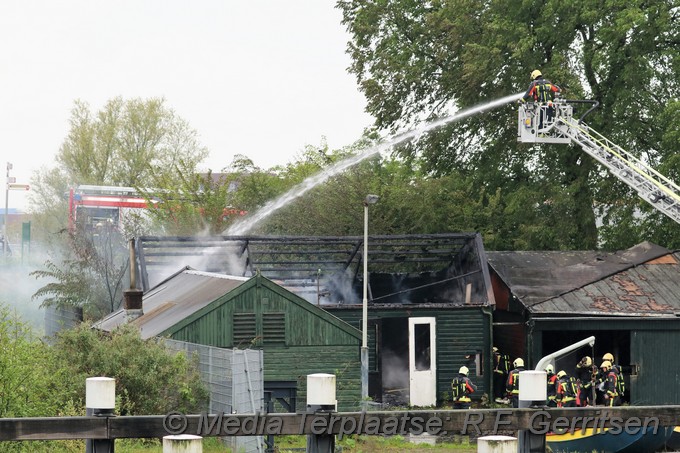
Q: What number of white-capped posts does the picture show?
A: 5